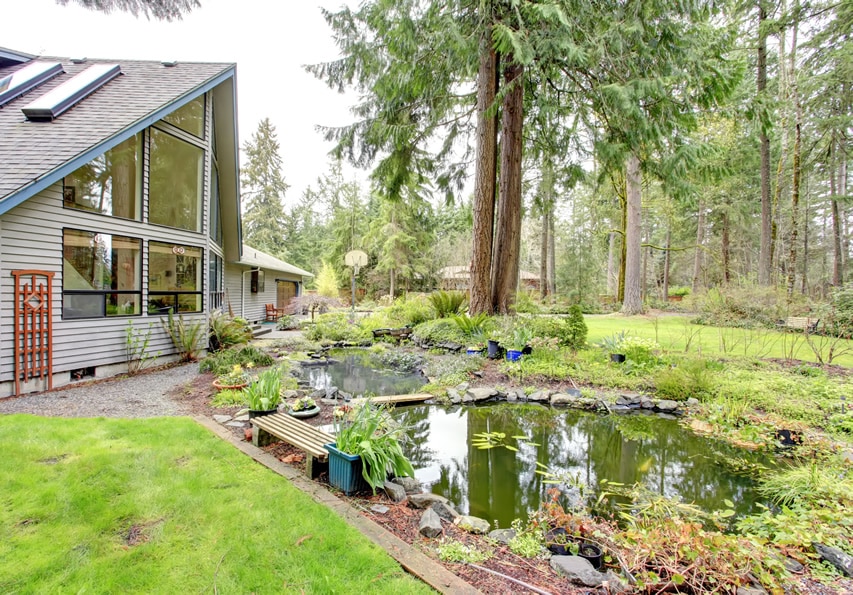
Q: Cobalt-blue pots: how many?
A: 2